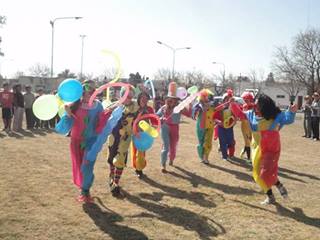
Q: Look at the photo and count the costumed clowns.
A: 8